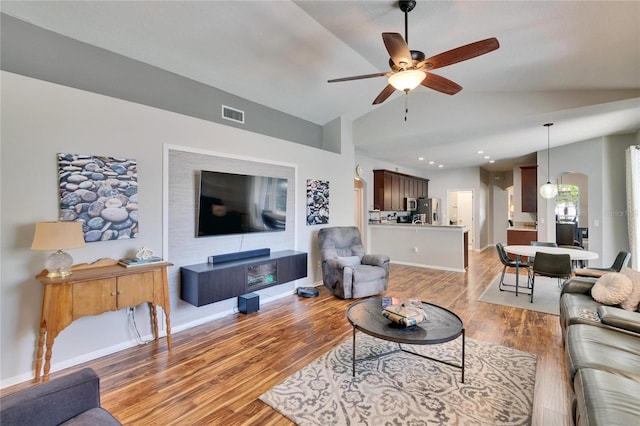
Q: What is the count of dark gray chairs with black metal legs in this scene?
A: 4